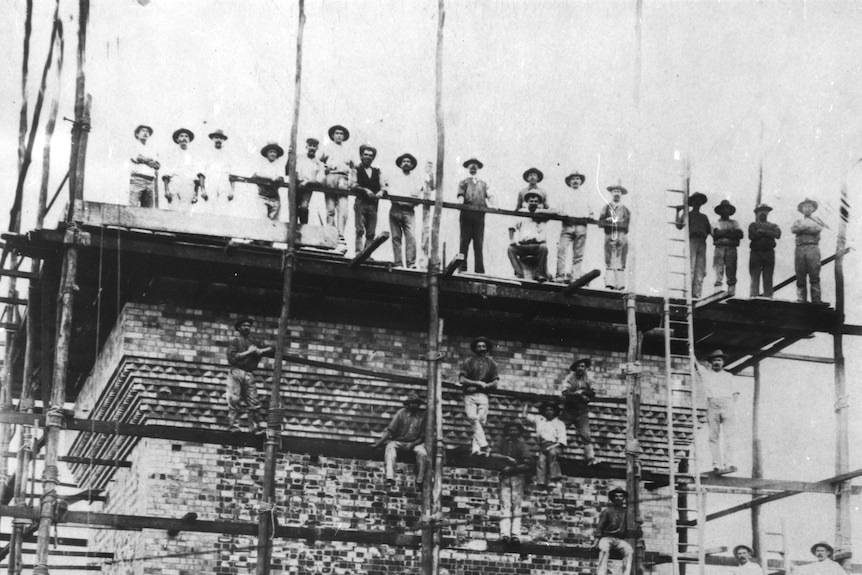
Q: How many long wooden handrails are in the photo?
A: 2